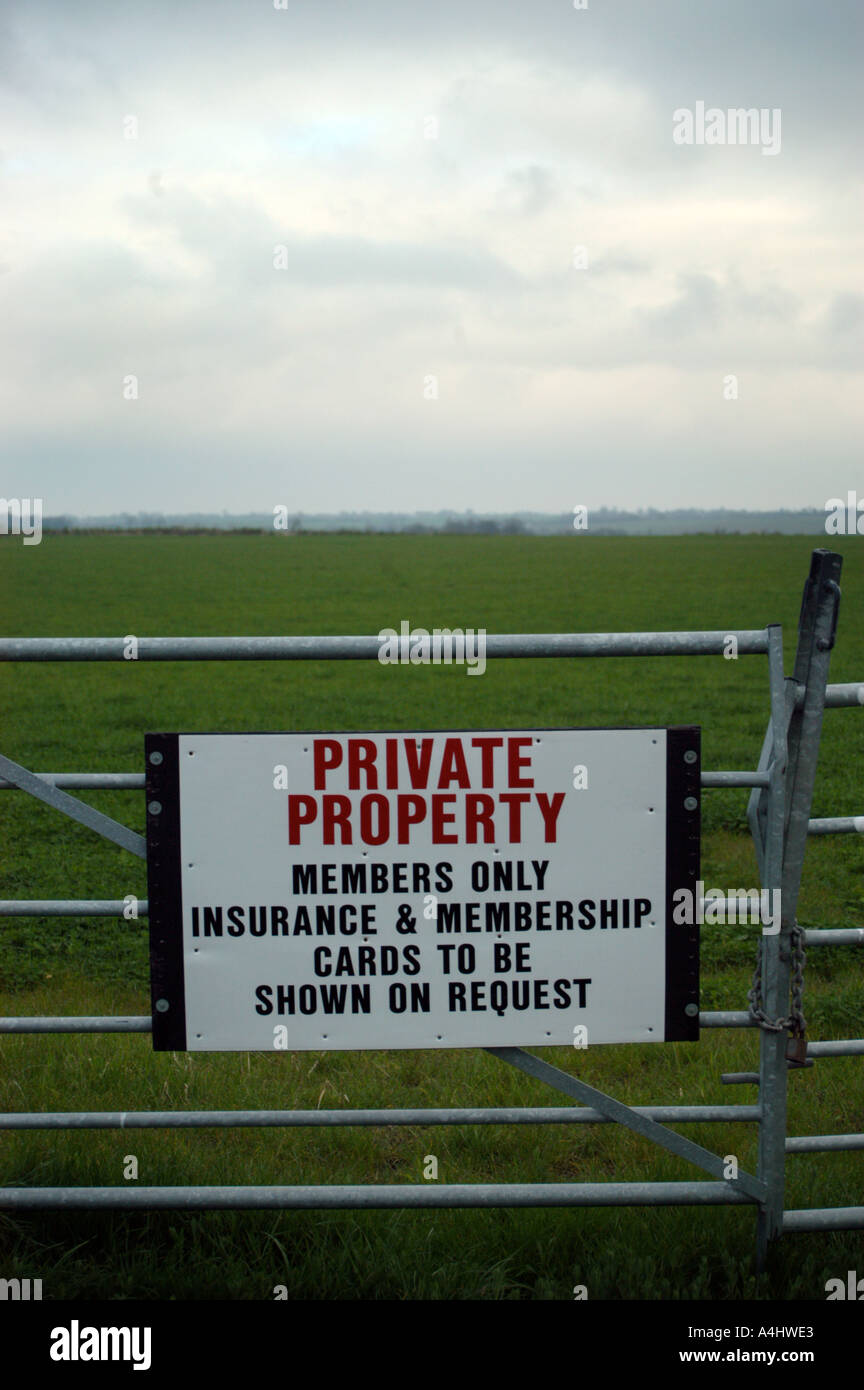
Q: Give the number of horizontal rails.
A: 12